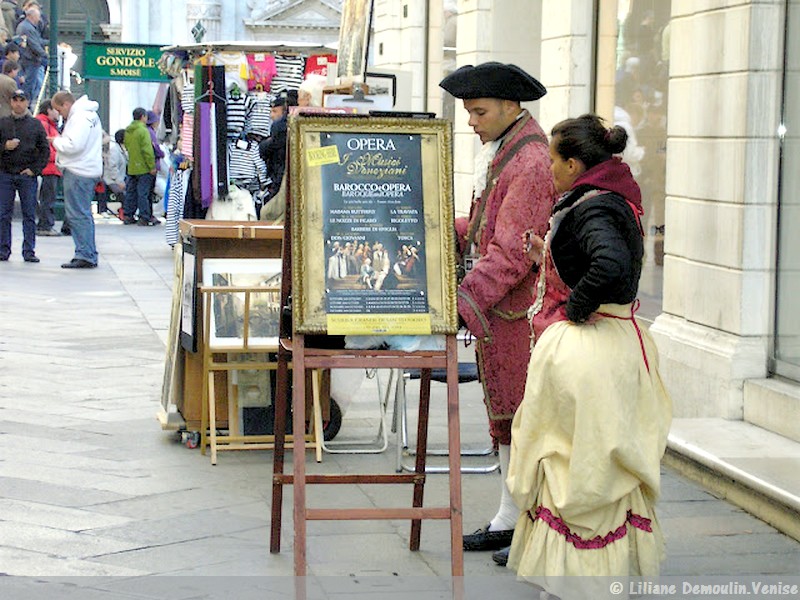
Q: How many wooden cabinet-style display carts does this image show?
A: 1